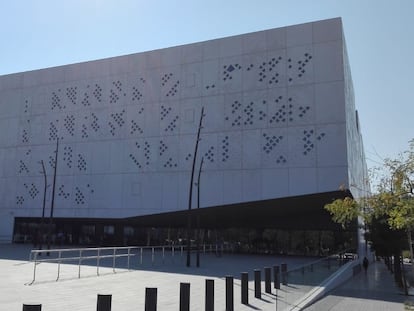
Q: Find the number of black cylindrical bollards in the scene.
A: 11